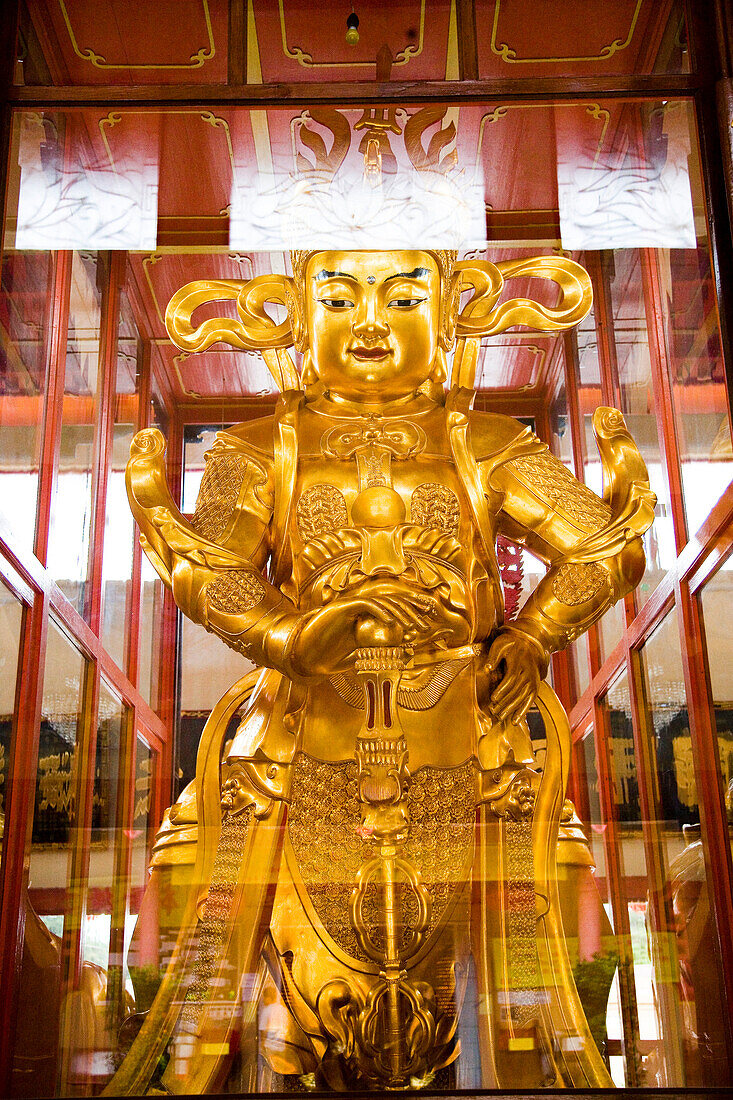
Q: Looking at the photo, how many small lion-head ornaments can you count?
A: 2